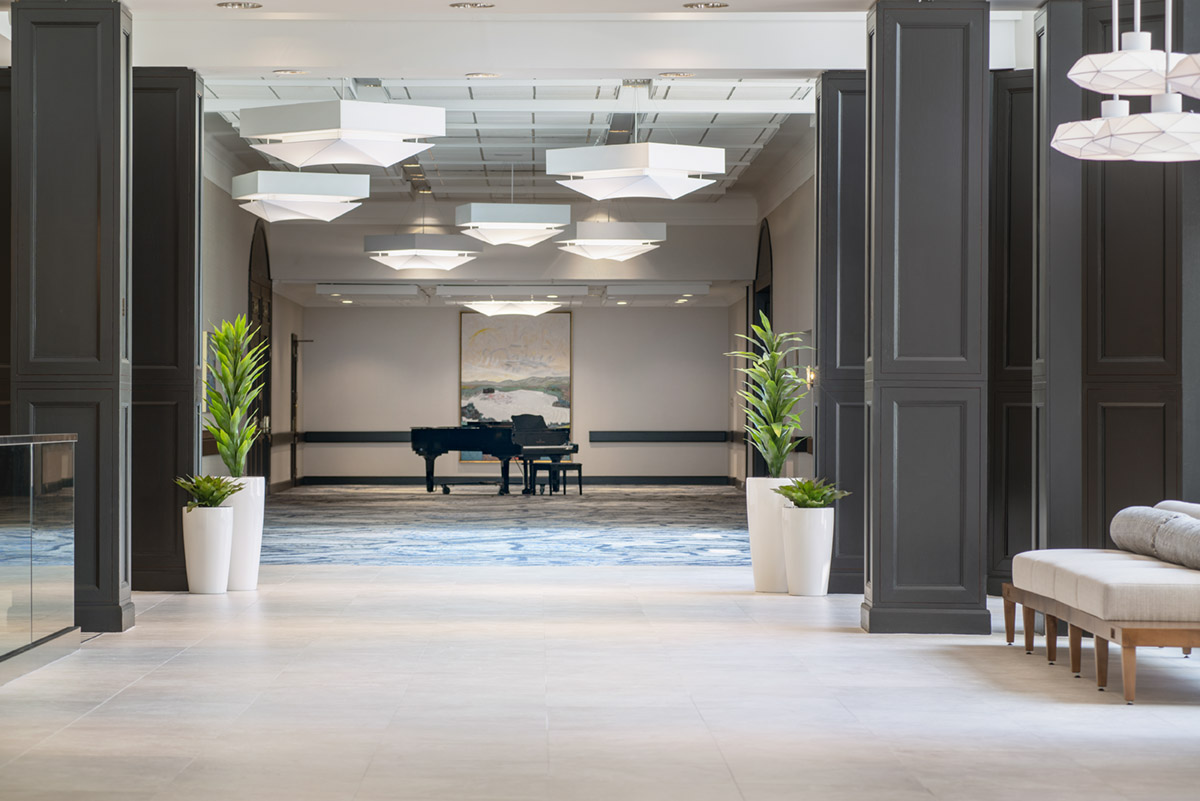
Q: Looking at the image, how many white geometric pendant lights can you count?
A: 11